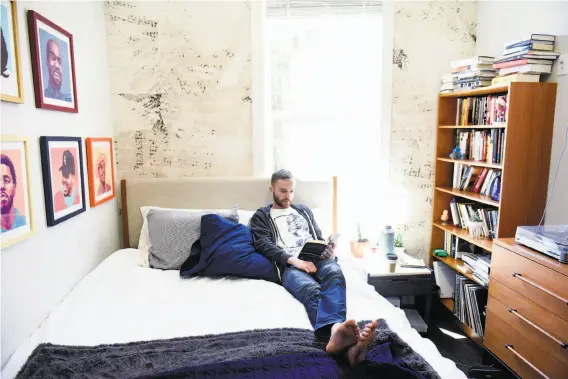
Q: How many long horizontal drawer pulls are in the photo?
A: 3